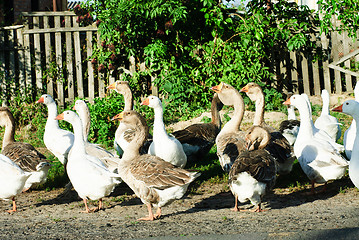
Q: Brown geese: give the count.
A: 7